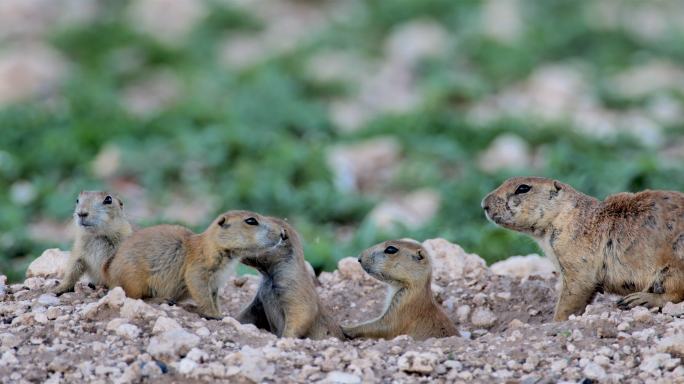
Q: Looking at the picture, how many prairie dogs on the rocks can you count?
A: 5